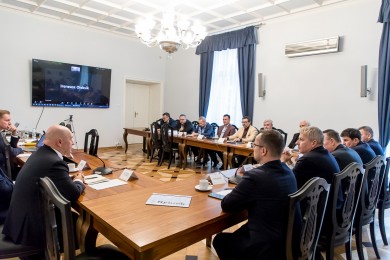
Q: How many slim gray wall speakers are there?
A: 2